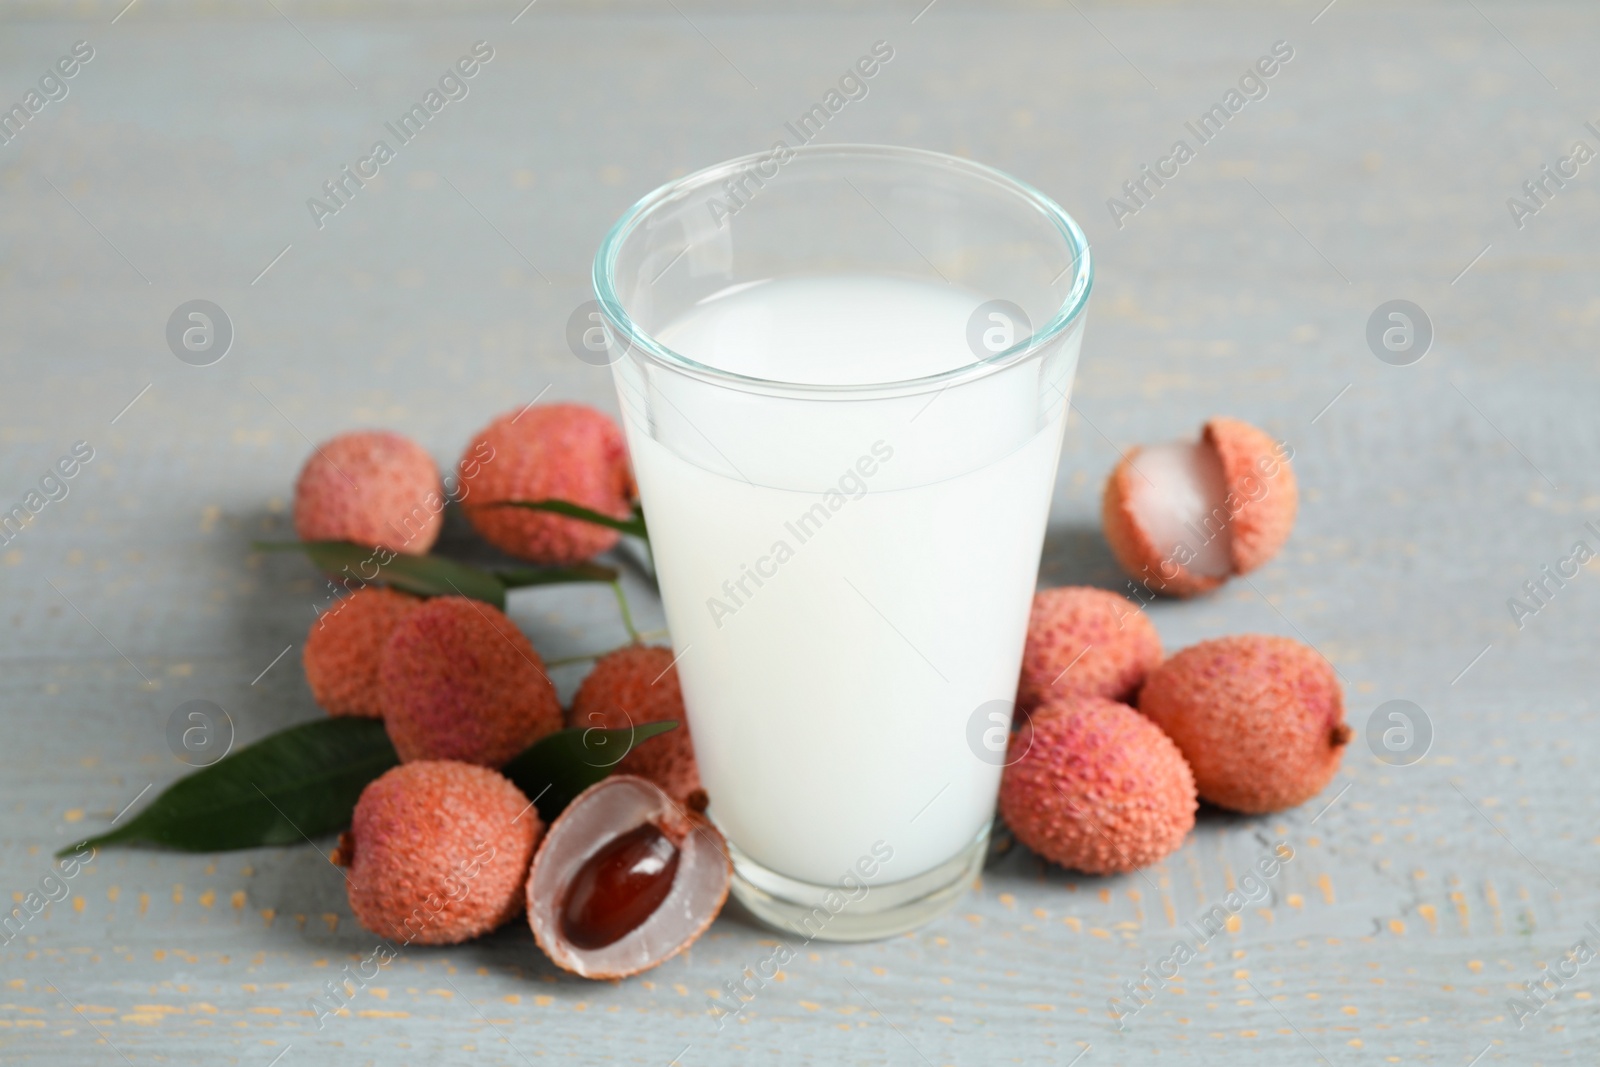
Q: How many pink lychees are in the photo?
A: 11